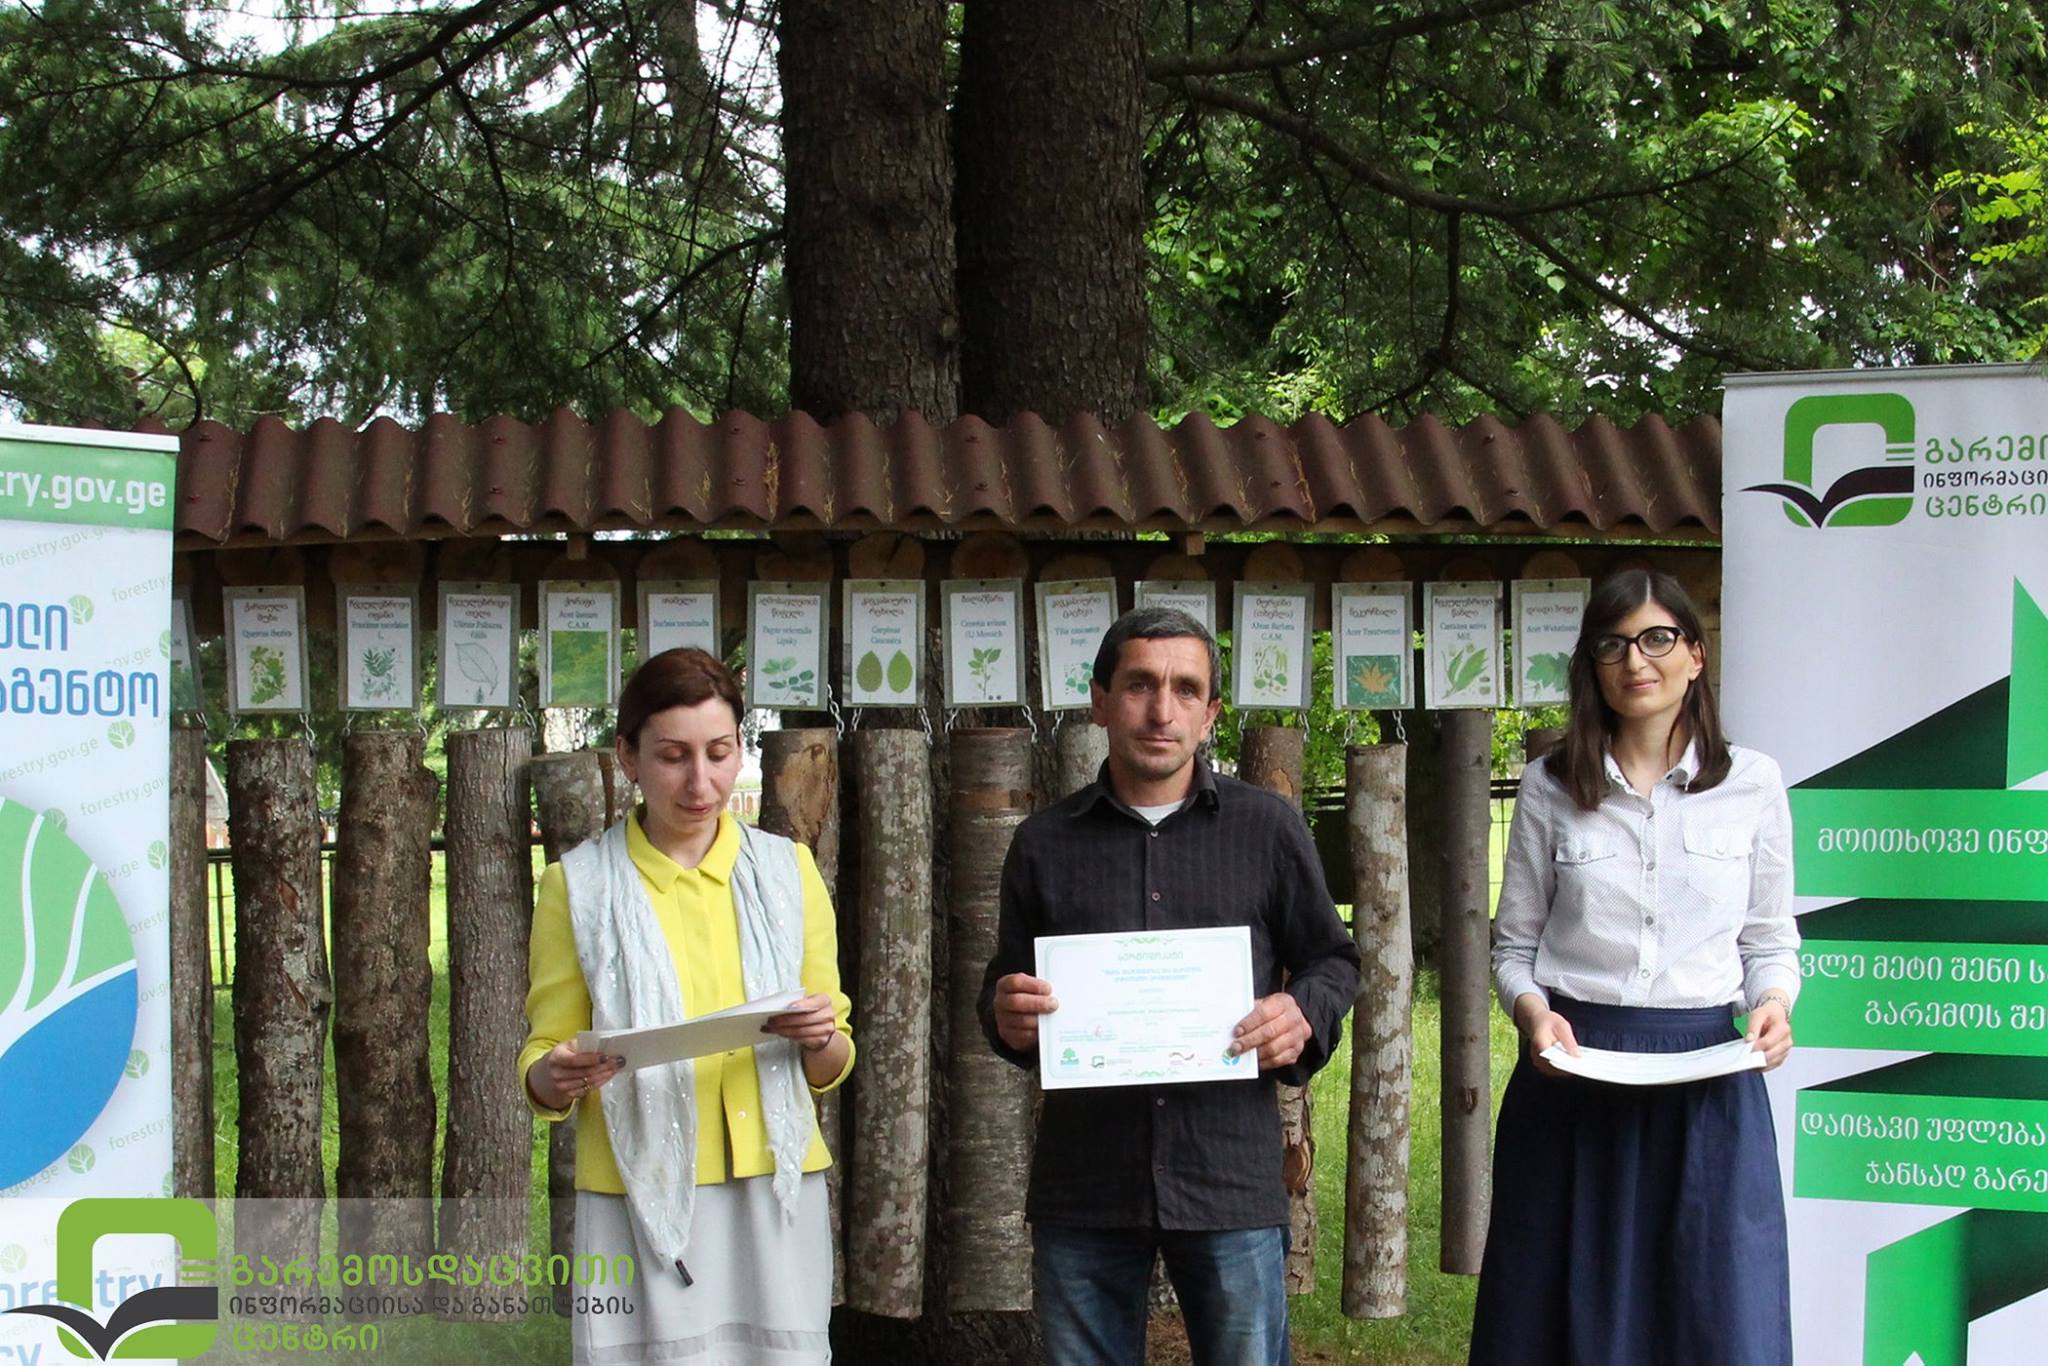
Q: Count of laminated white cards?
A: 15